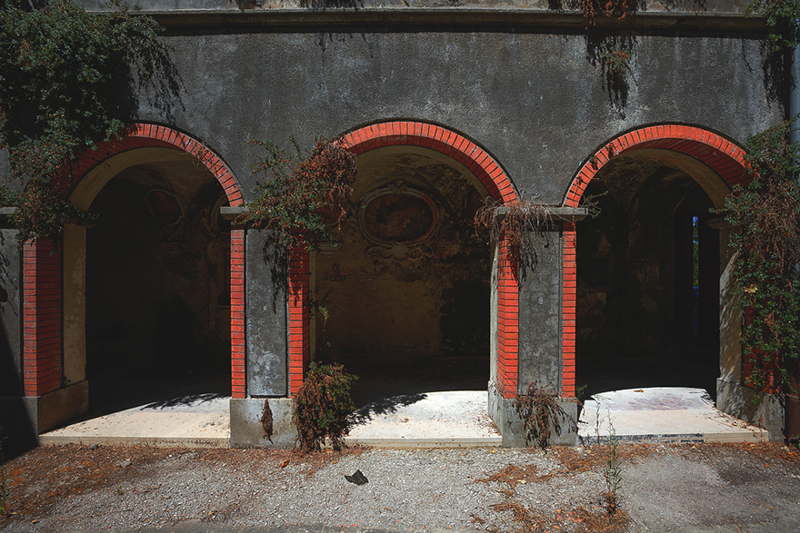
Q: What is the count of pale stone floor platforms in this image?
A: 3